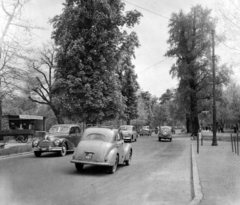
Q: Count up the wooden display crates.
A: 0